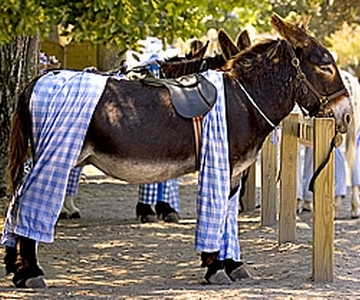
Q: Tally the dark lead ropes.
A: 1